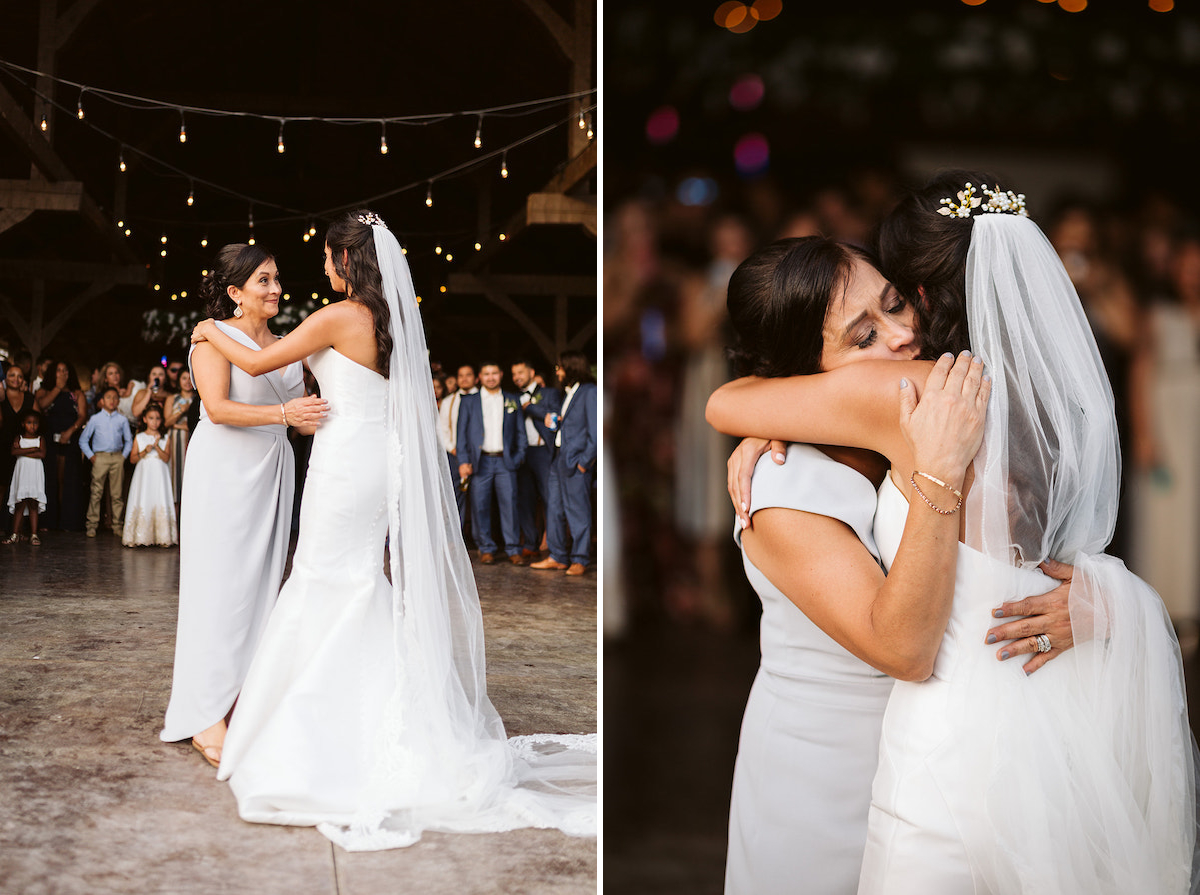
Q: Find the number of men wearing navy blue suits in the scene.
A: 3